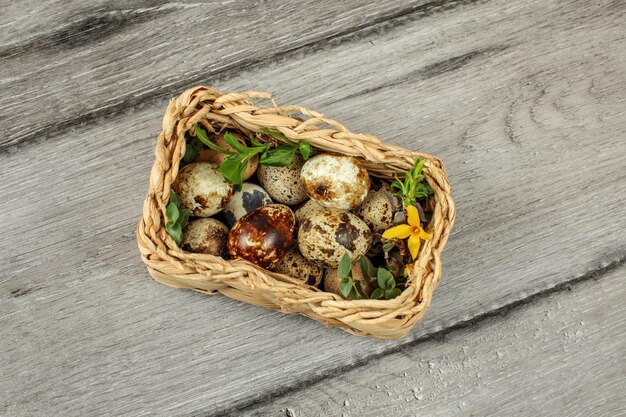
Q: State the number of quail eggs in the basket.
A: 12